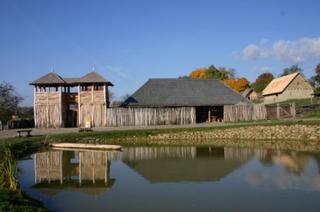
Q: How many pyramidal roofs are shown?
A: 2